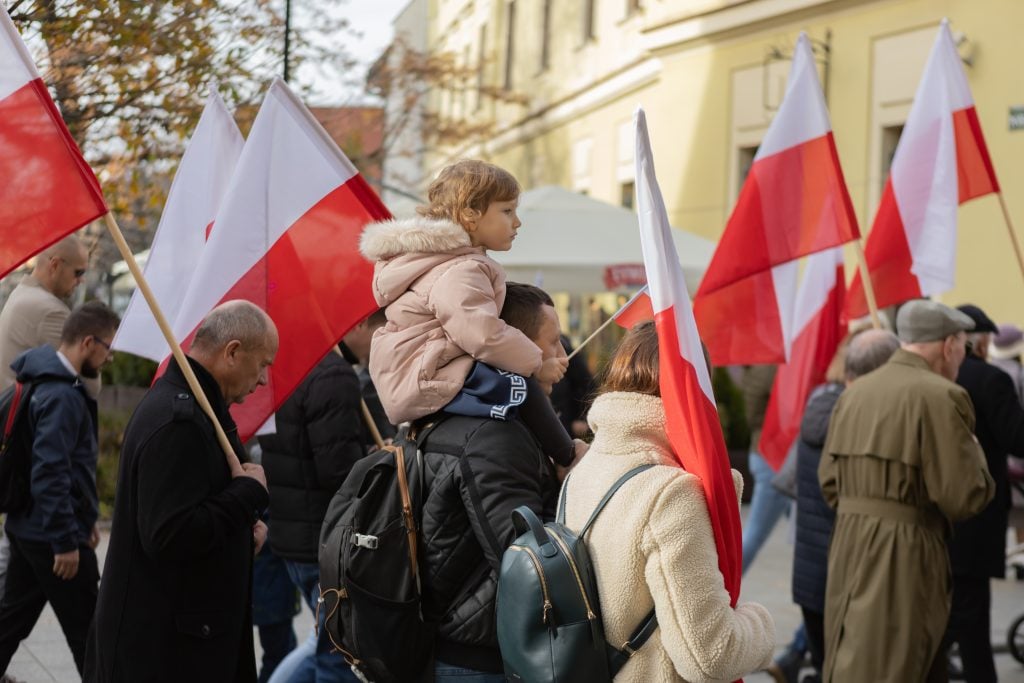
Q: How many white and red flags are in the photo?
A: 8